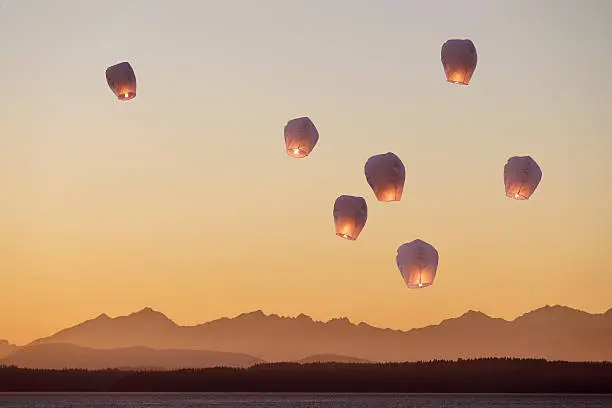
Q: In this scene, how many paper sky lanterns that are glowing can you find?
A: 7